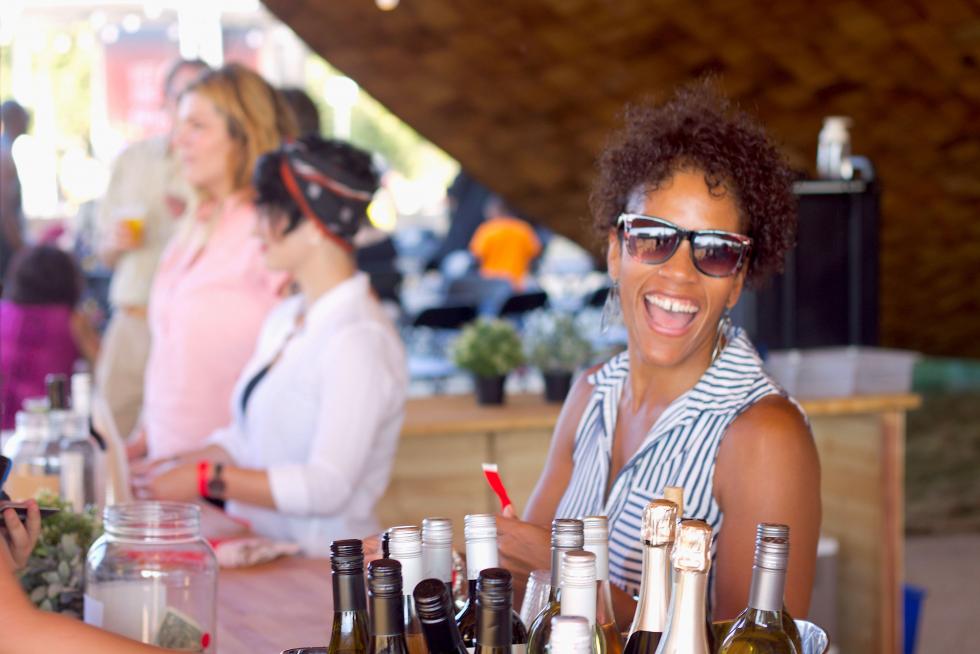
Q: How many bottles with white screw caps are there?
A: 6